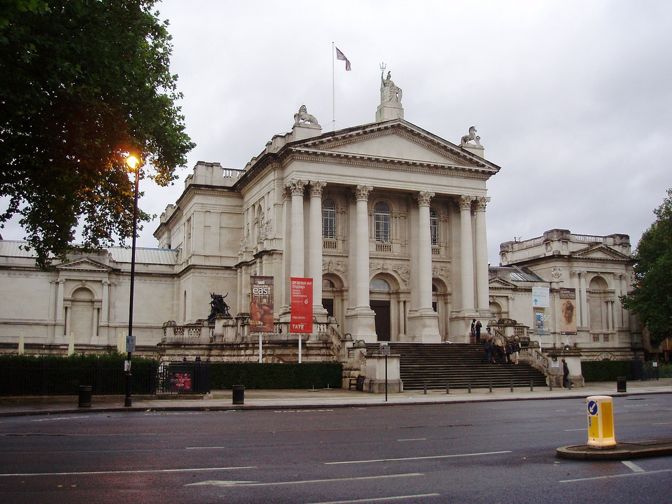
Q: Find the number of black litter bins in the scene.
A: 3